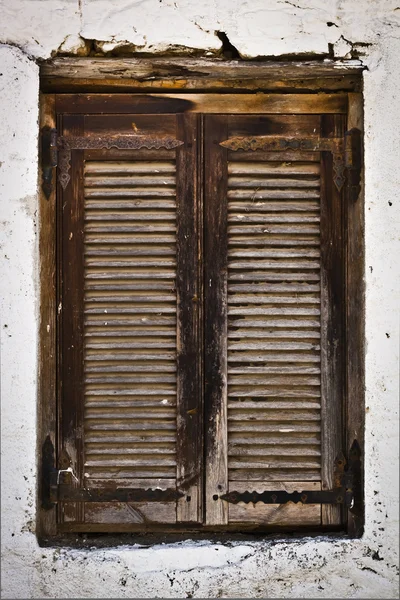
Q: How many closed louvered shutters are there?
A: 2